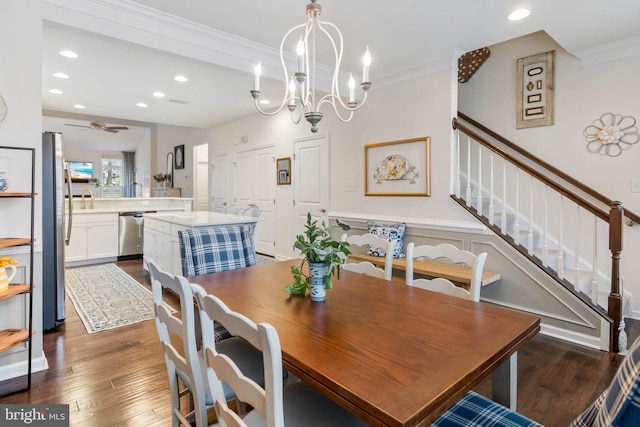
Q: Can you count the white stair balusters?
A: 11